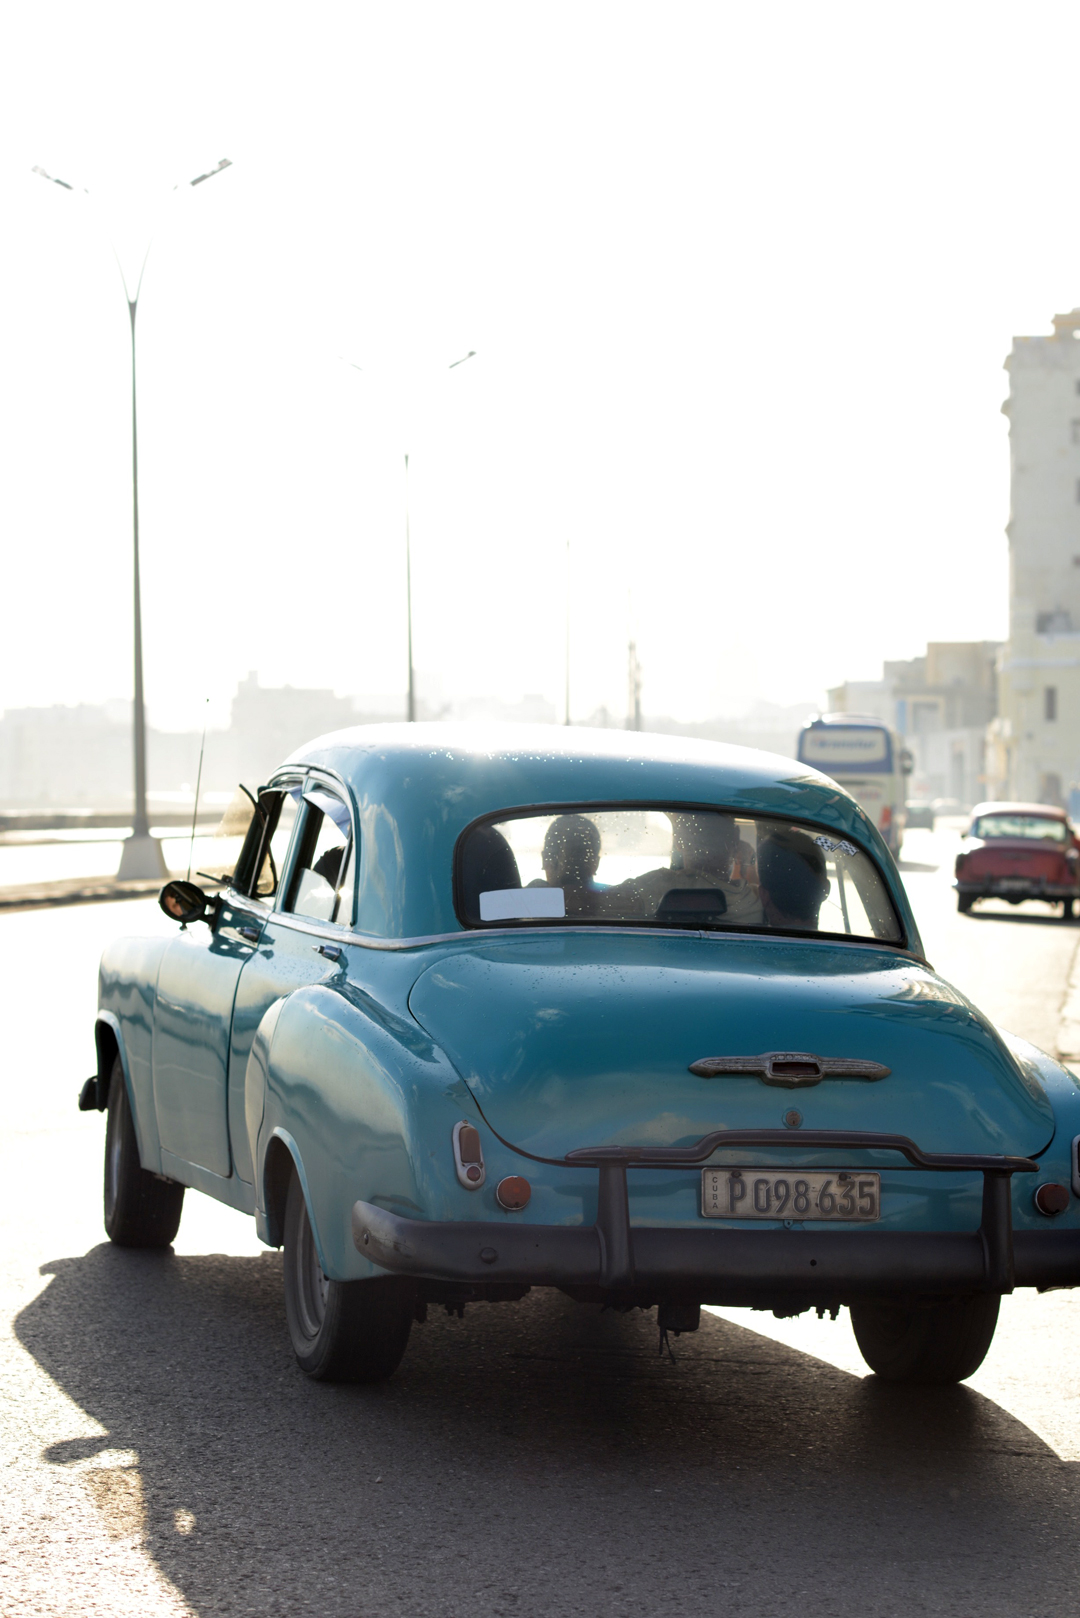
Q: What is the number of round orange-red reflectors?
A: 2